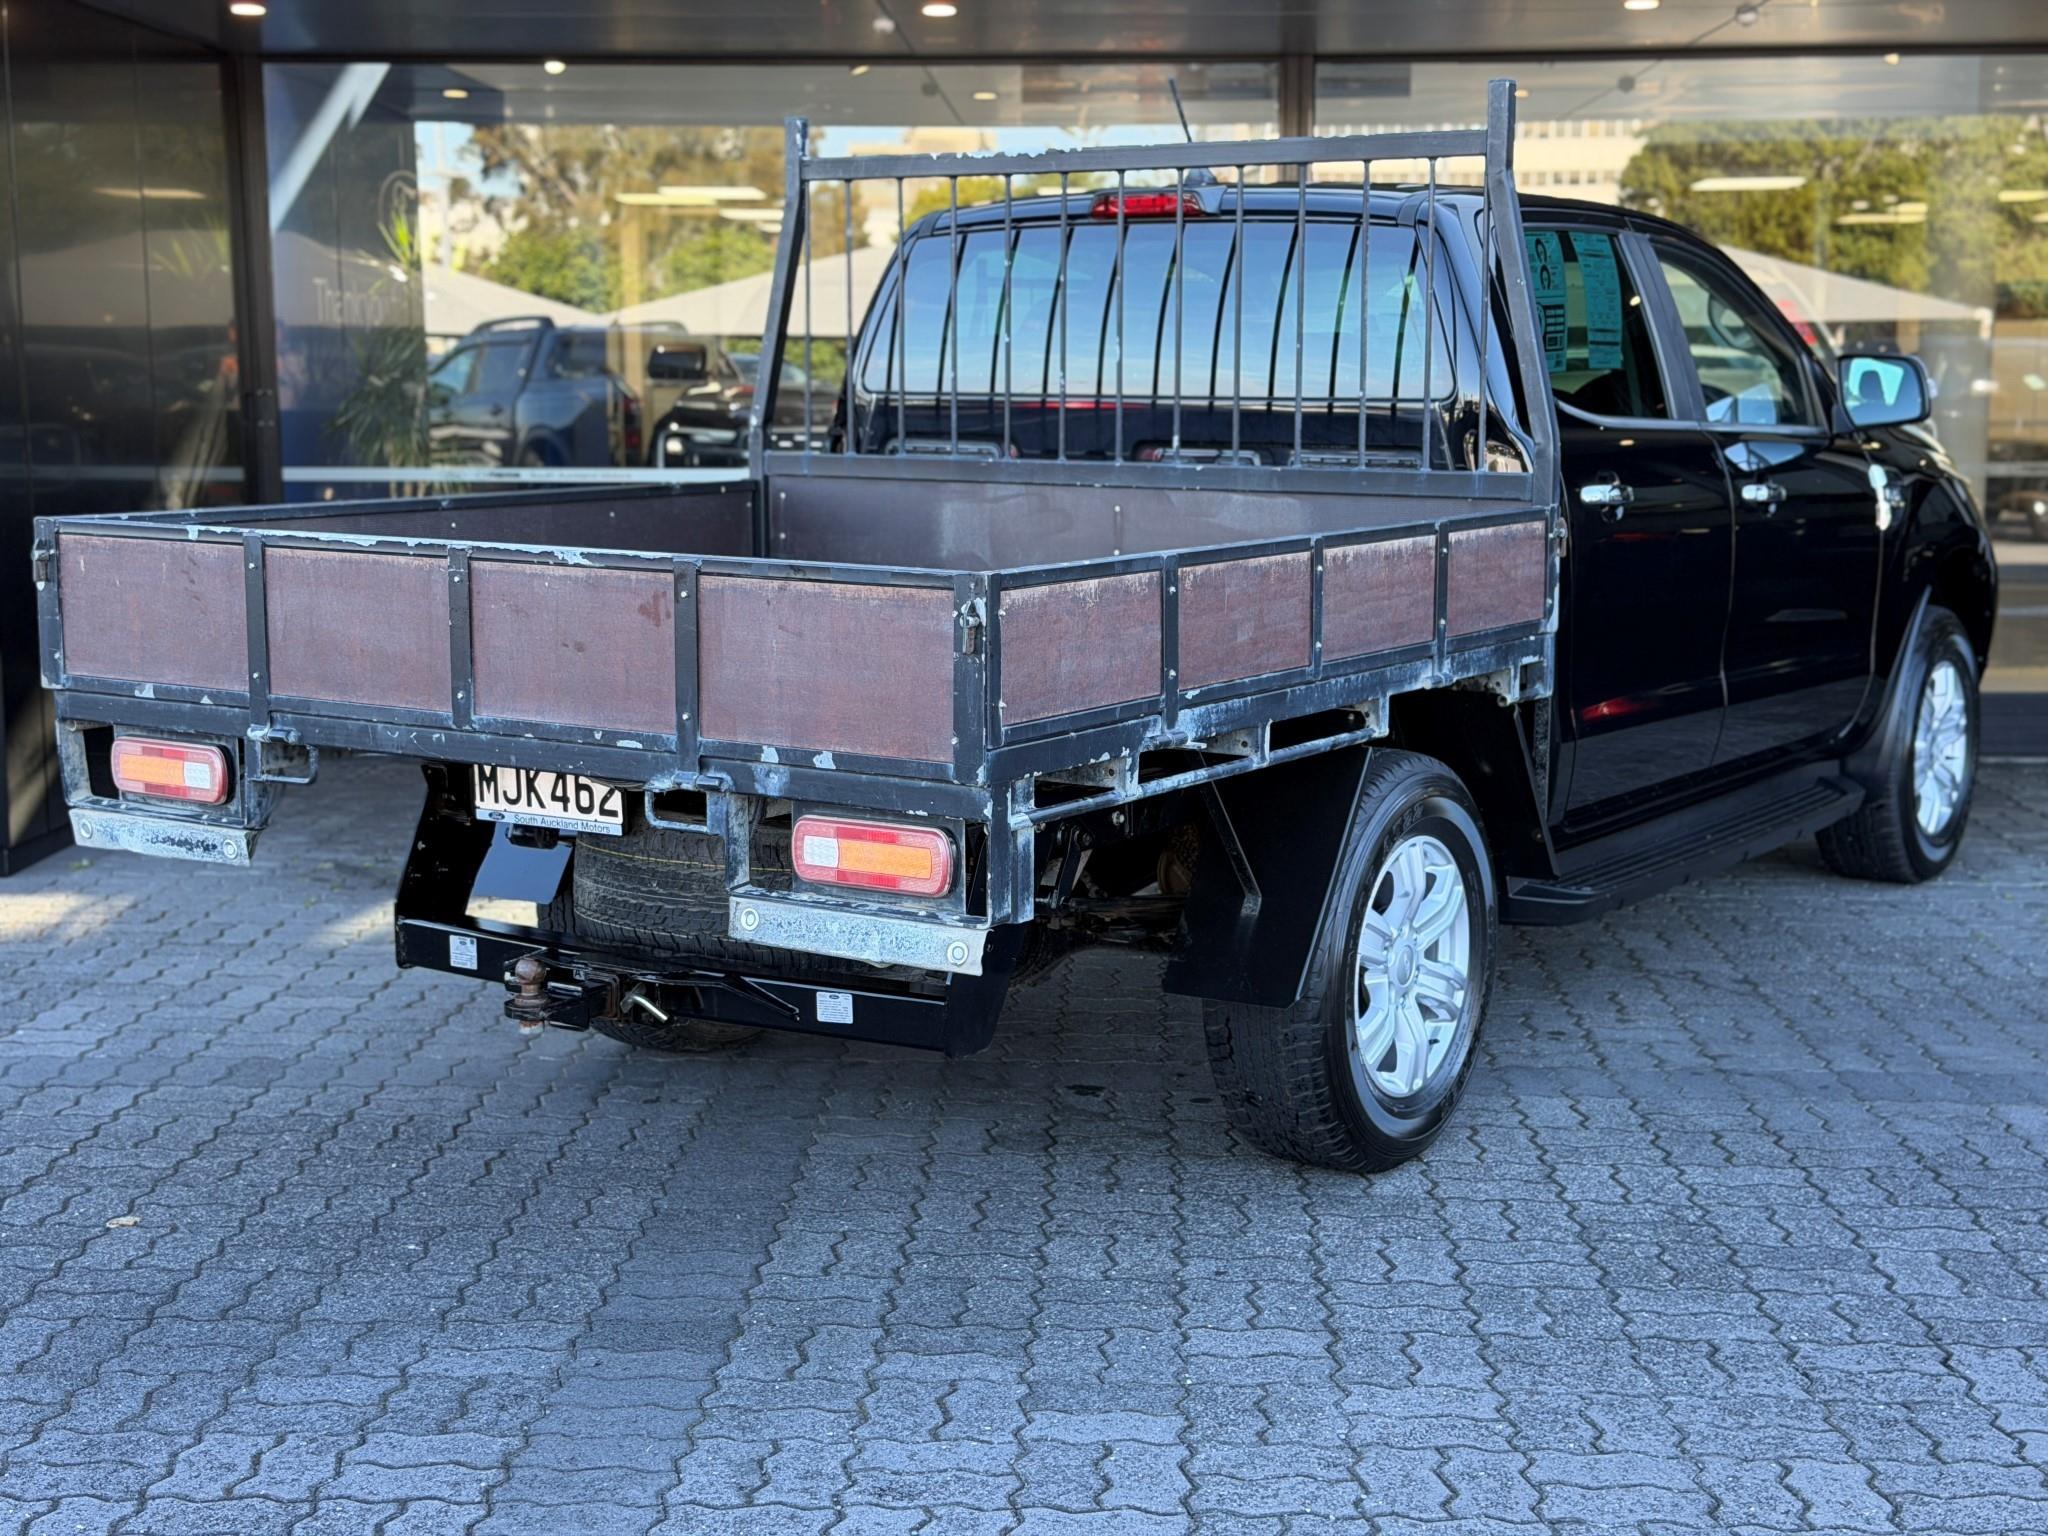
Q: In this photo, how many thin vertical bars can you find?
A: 13